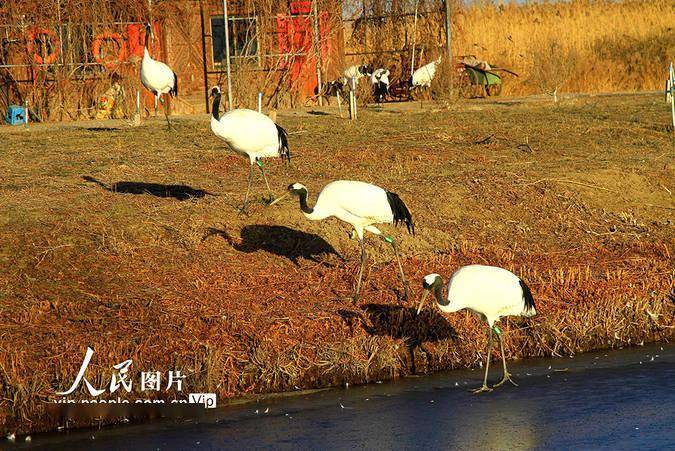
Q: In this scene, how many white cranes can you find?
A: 7